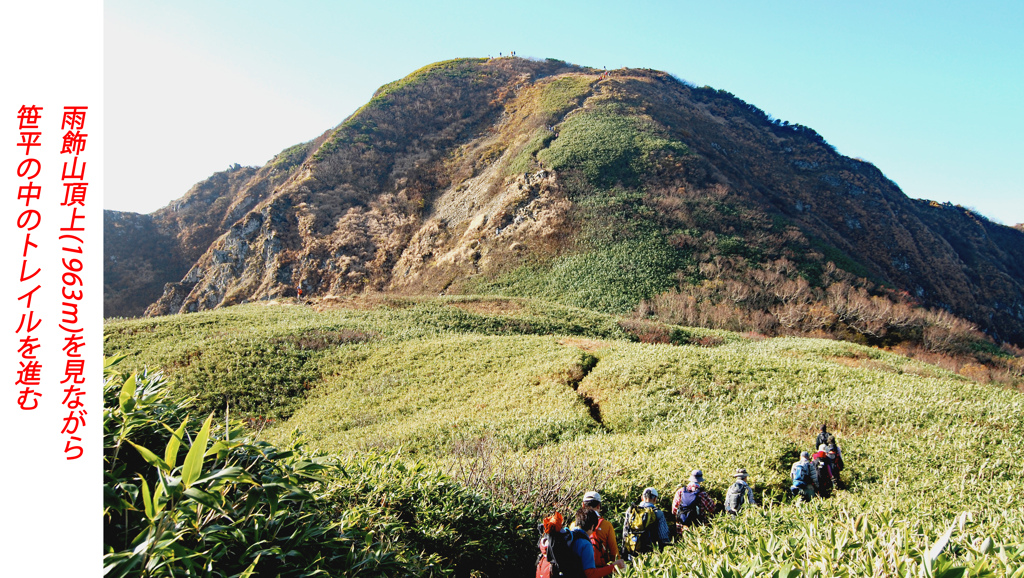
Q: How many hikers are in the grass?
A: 9